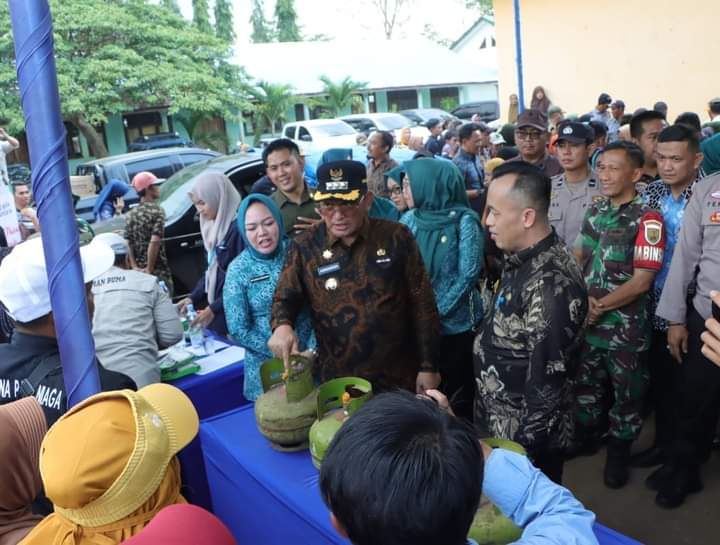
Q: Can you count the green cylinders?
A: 3